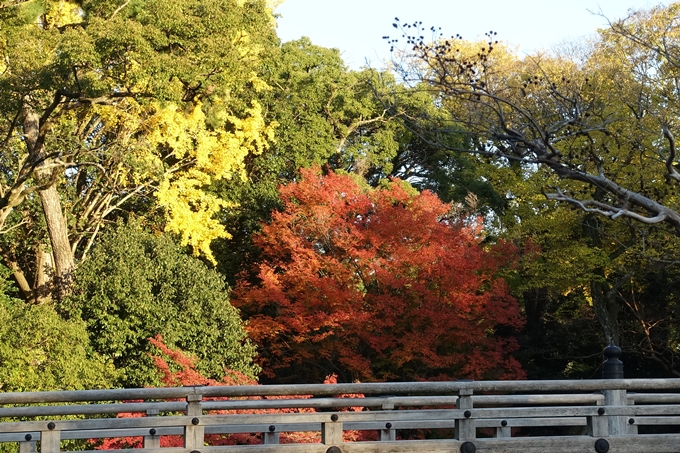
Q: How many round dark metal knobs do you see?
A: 15